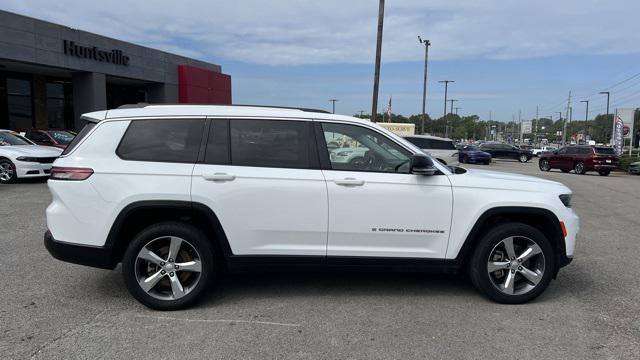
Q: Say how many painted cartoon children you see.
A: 0